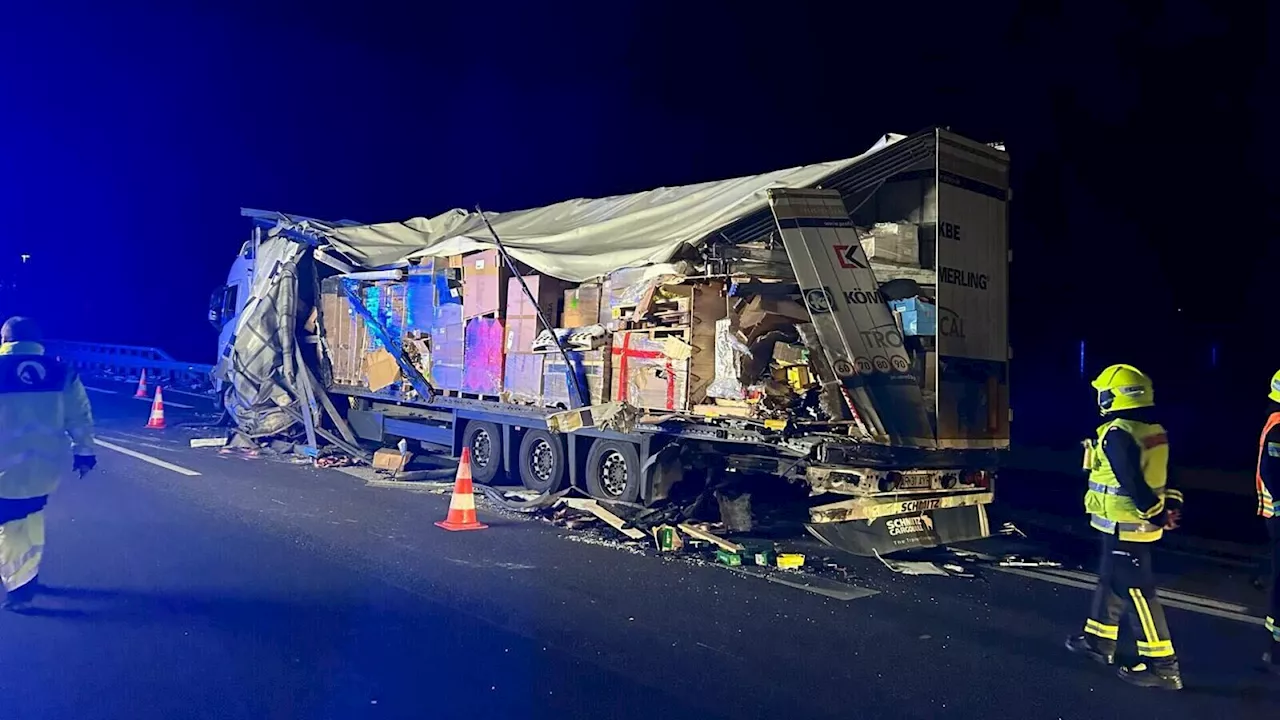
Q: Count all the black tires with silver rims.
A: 3